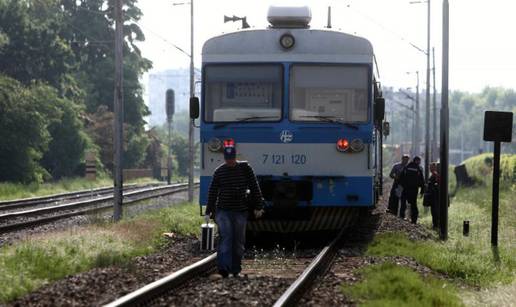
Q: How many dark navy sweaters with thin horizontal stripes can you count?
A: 1